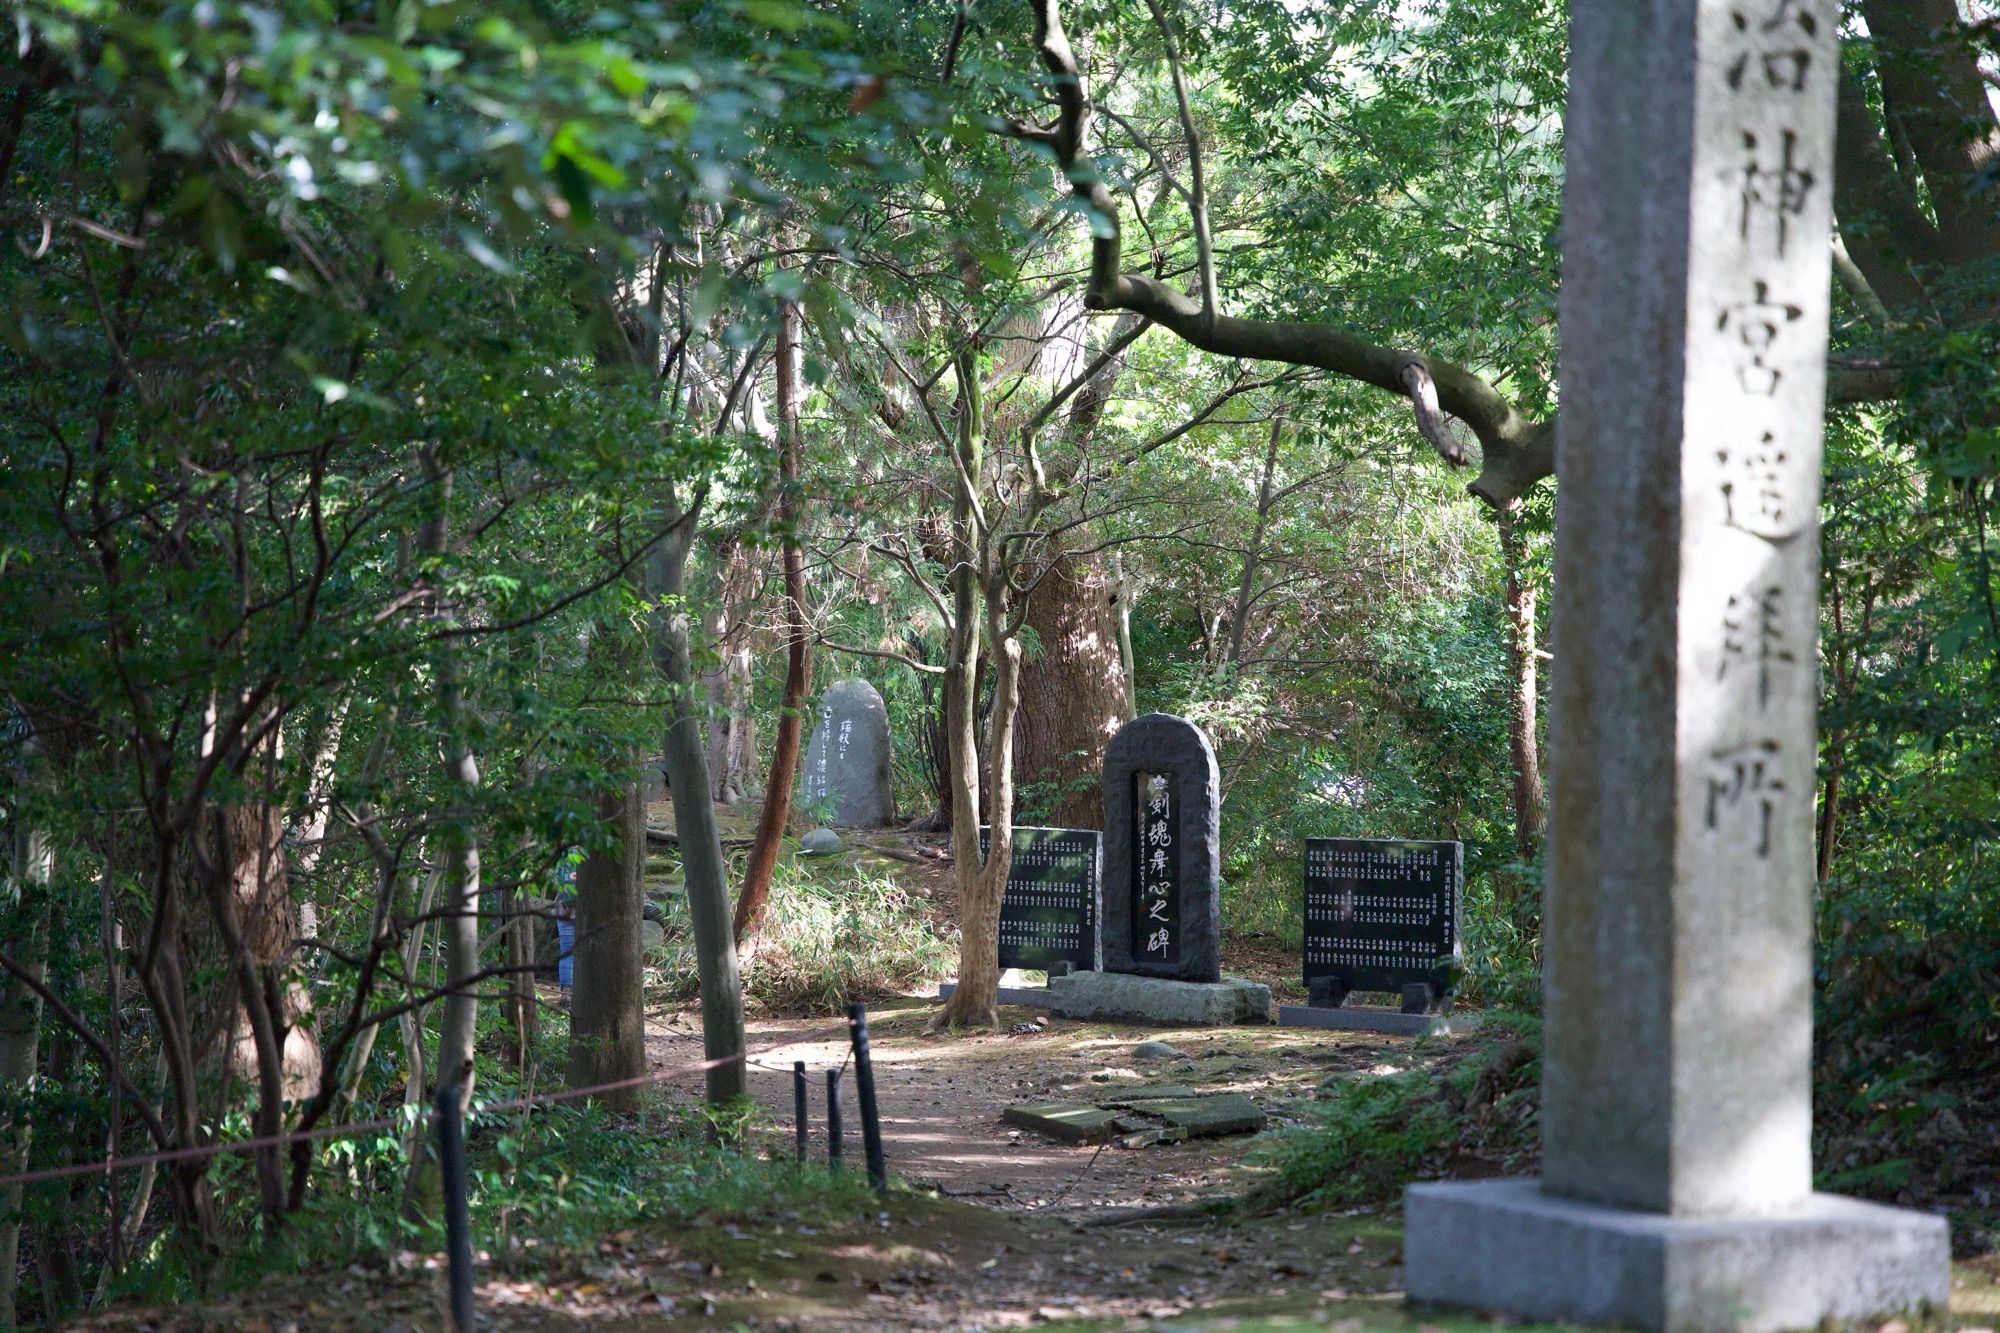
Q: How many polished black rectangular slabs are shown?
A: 2